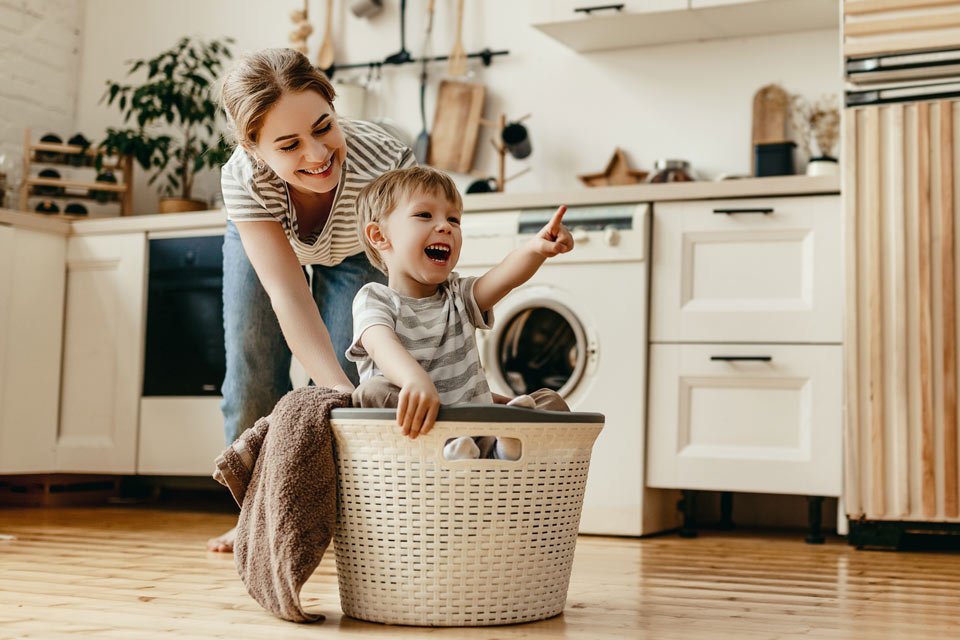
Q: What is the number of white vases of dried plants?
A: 1